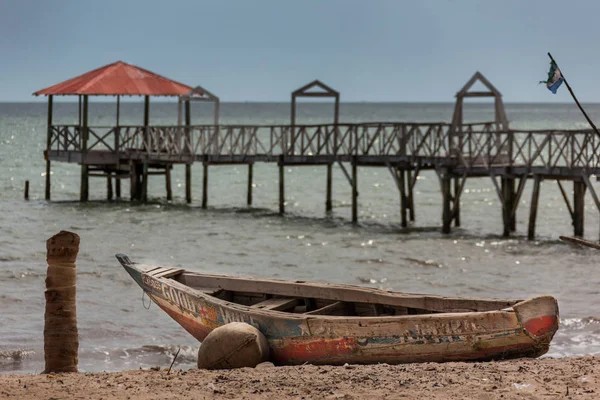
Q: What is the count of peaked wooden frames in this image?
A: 3